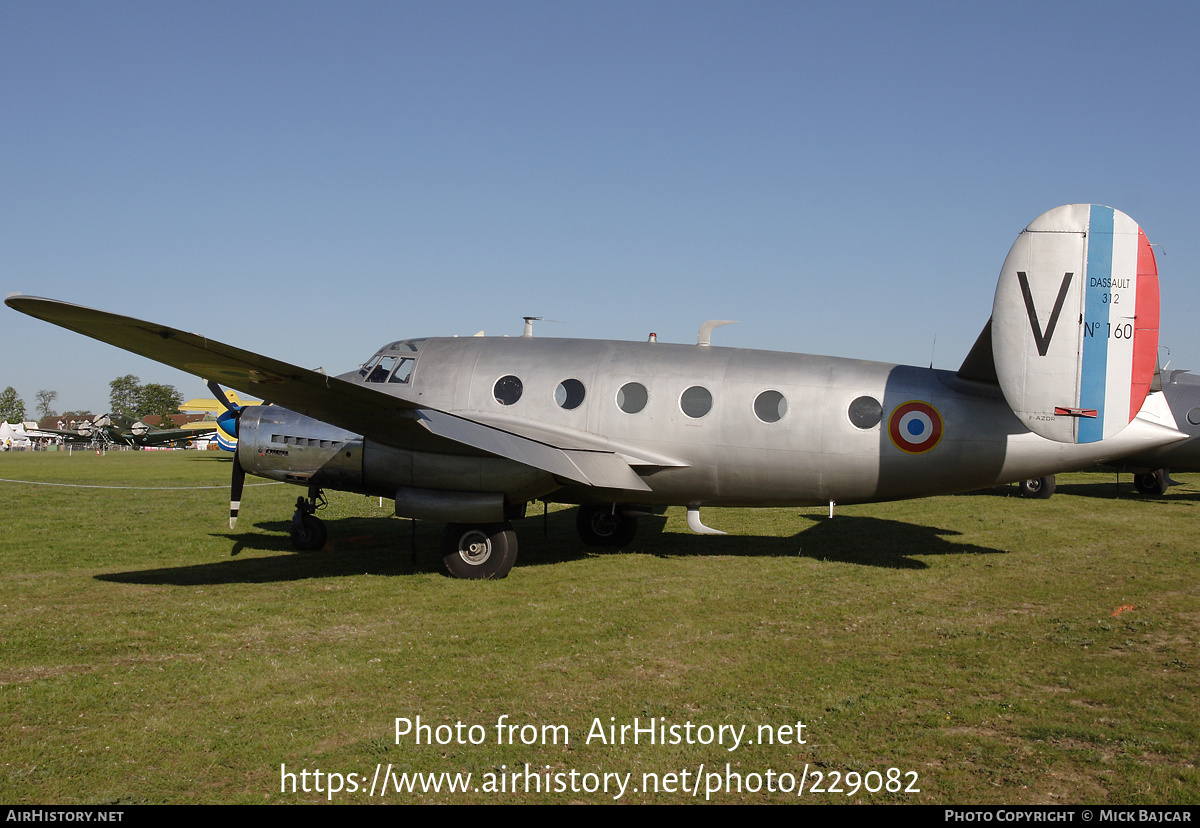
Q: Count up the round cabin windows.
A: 6